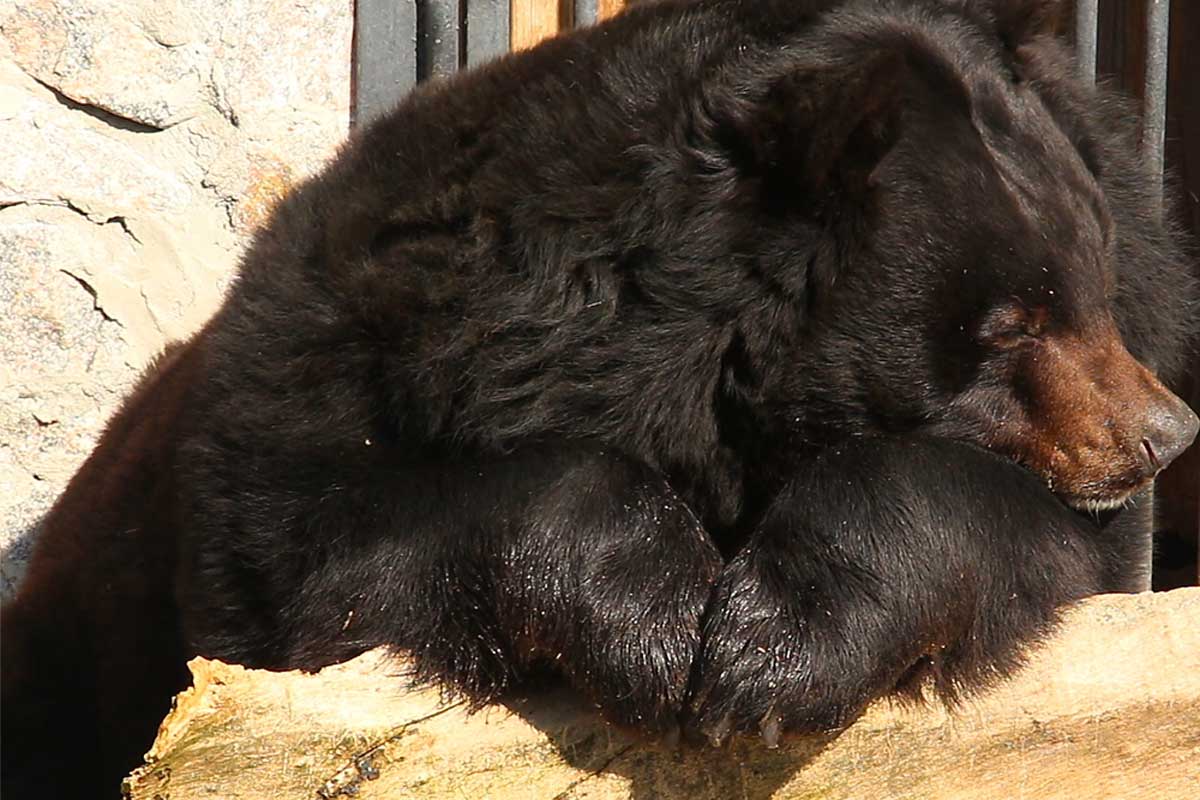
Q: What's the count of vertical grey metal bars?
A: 6